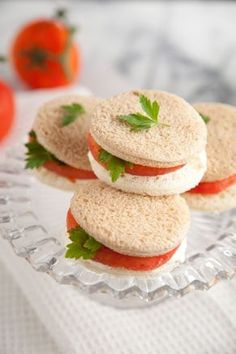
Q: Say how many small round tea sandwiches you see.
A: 4